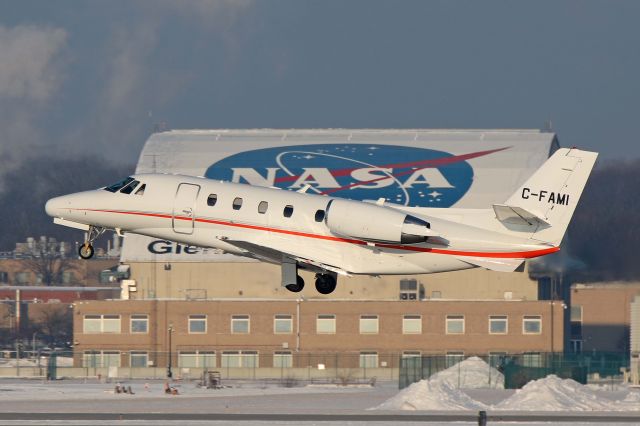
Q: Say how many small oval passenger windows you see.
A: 5